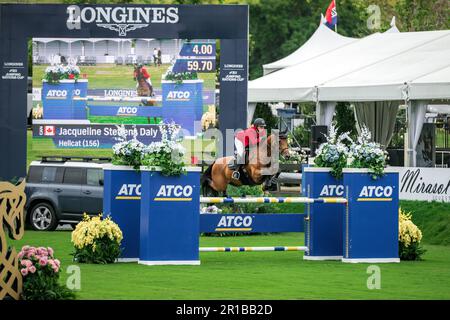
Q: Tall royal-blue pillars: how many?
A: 4